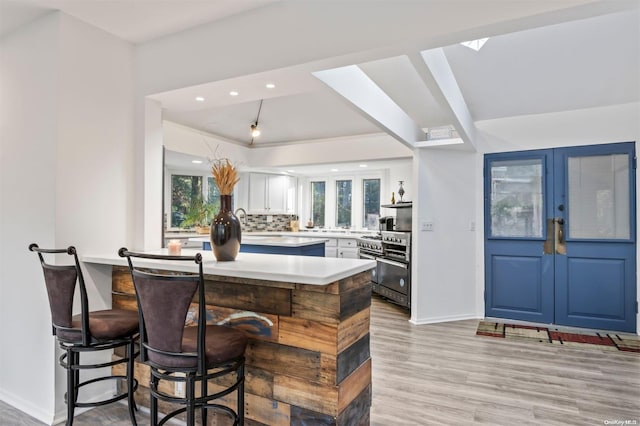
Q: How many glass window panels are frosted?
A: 2